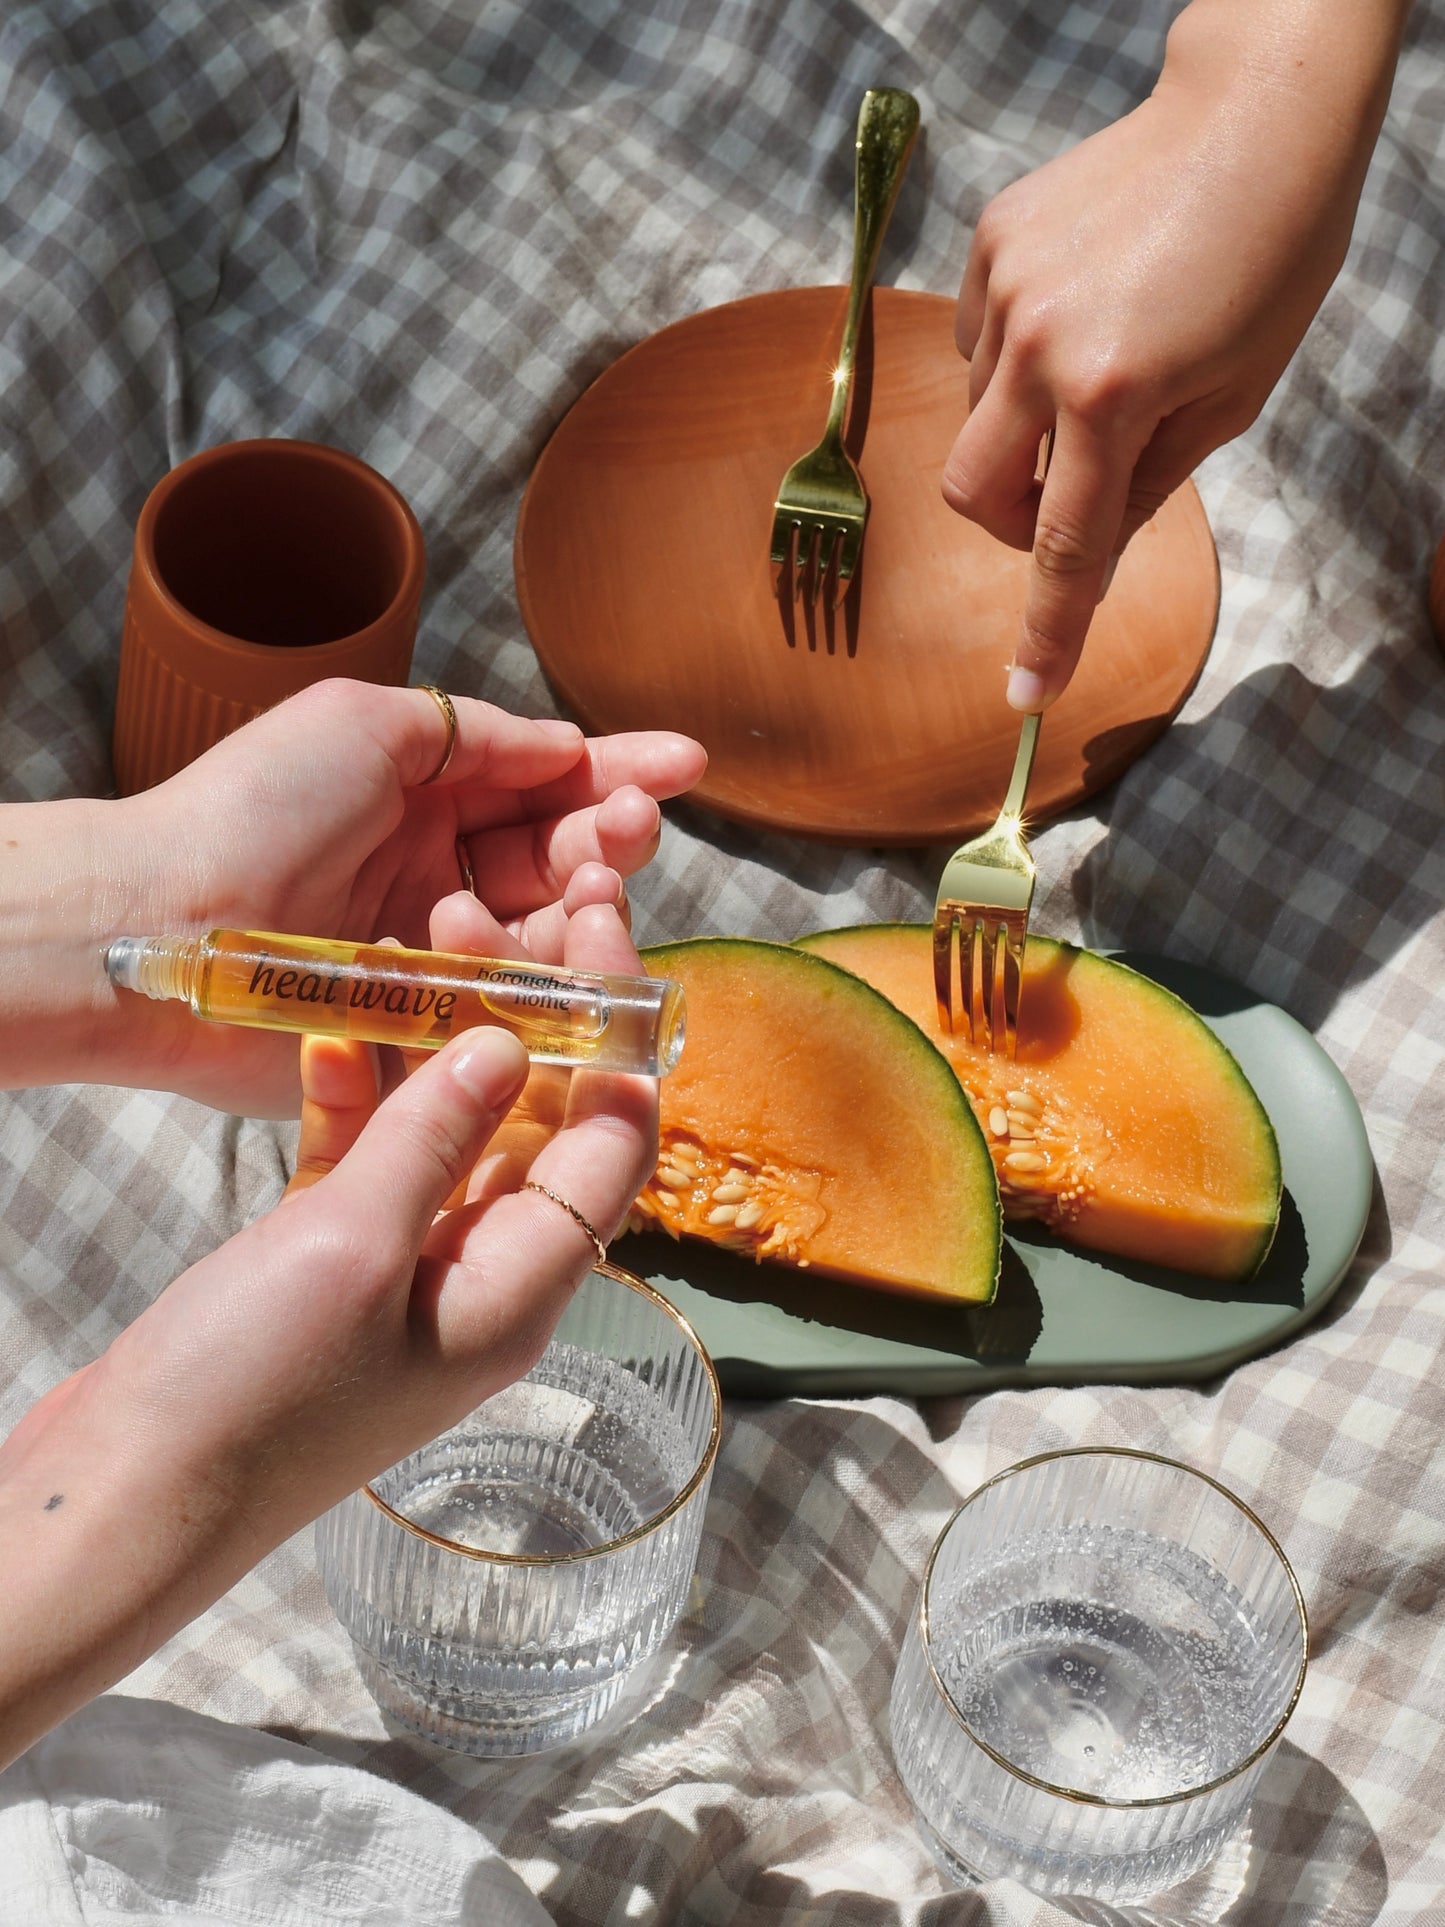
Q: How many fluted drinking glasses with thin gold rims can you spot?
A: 2